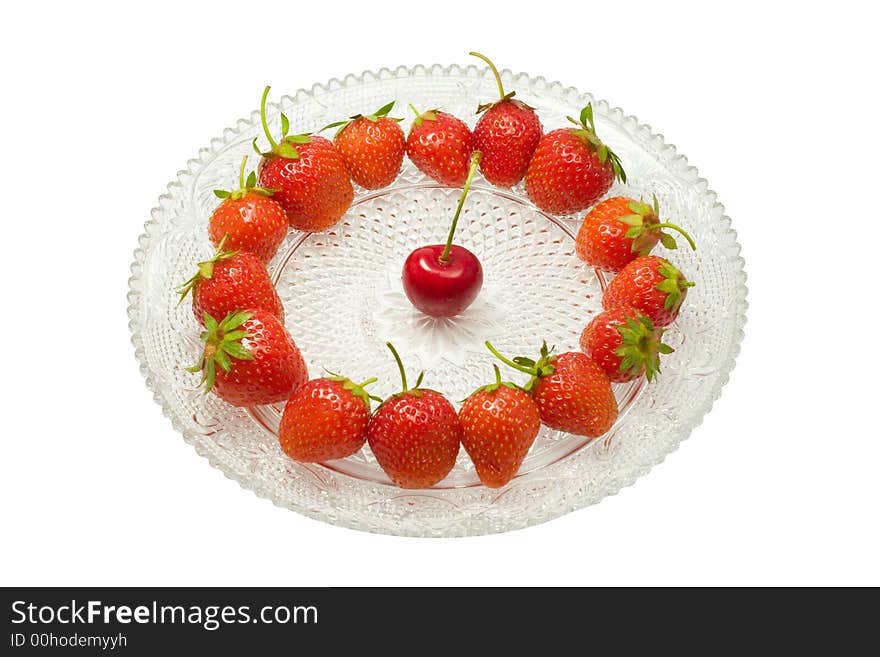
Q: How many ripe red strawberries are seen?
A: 15